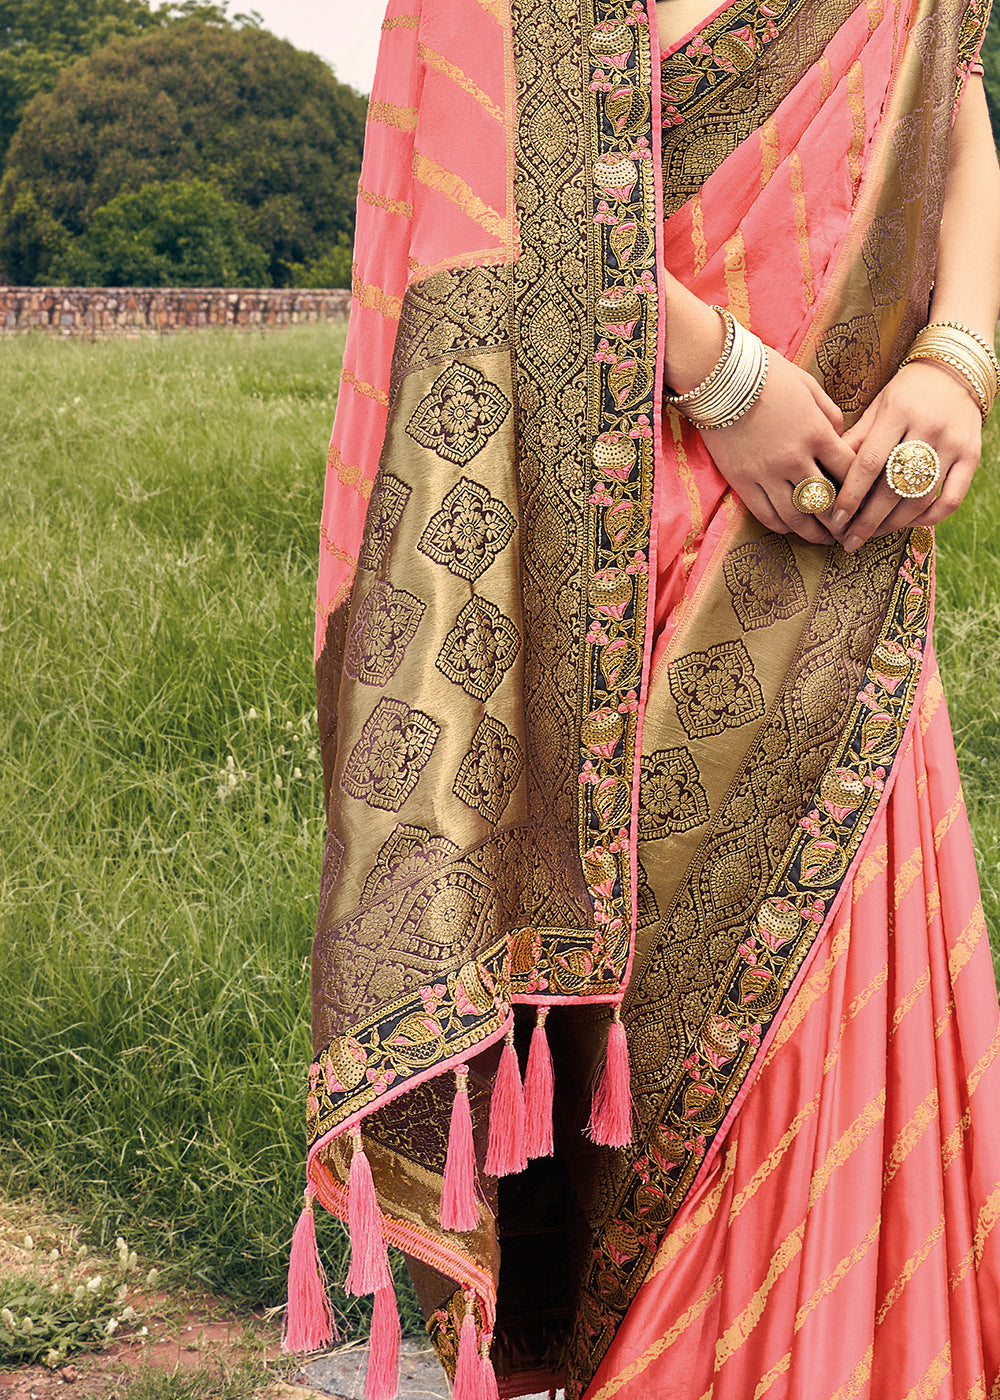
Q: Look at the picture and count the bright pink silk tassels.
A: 9